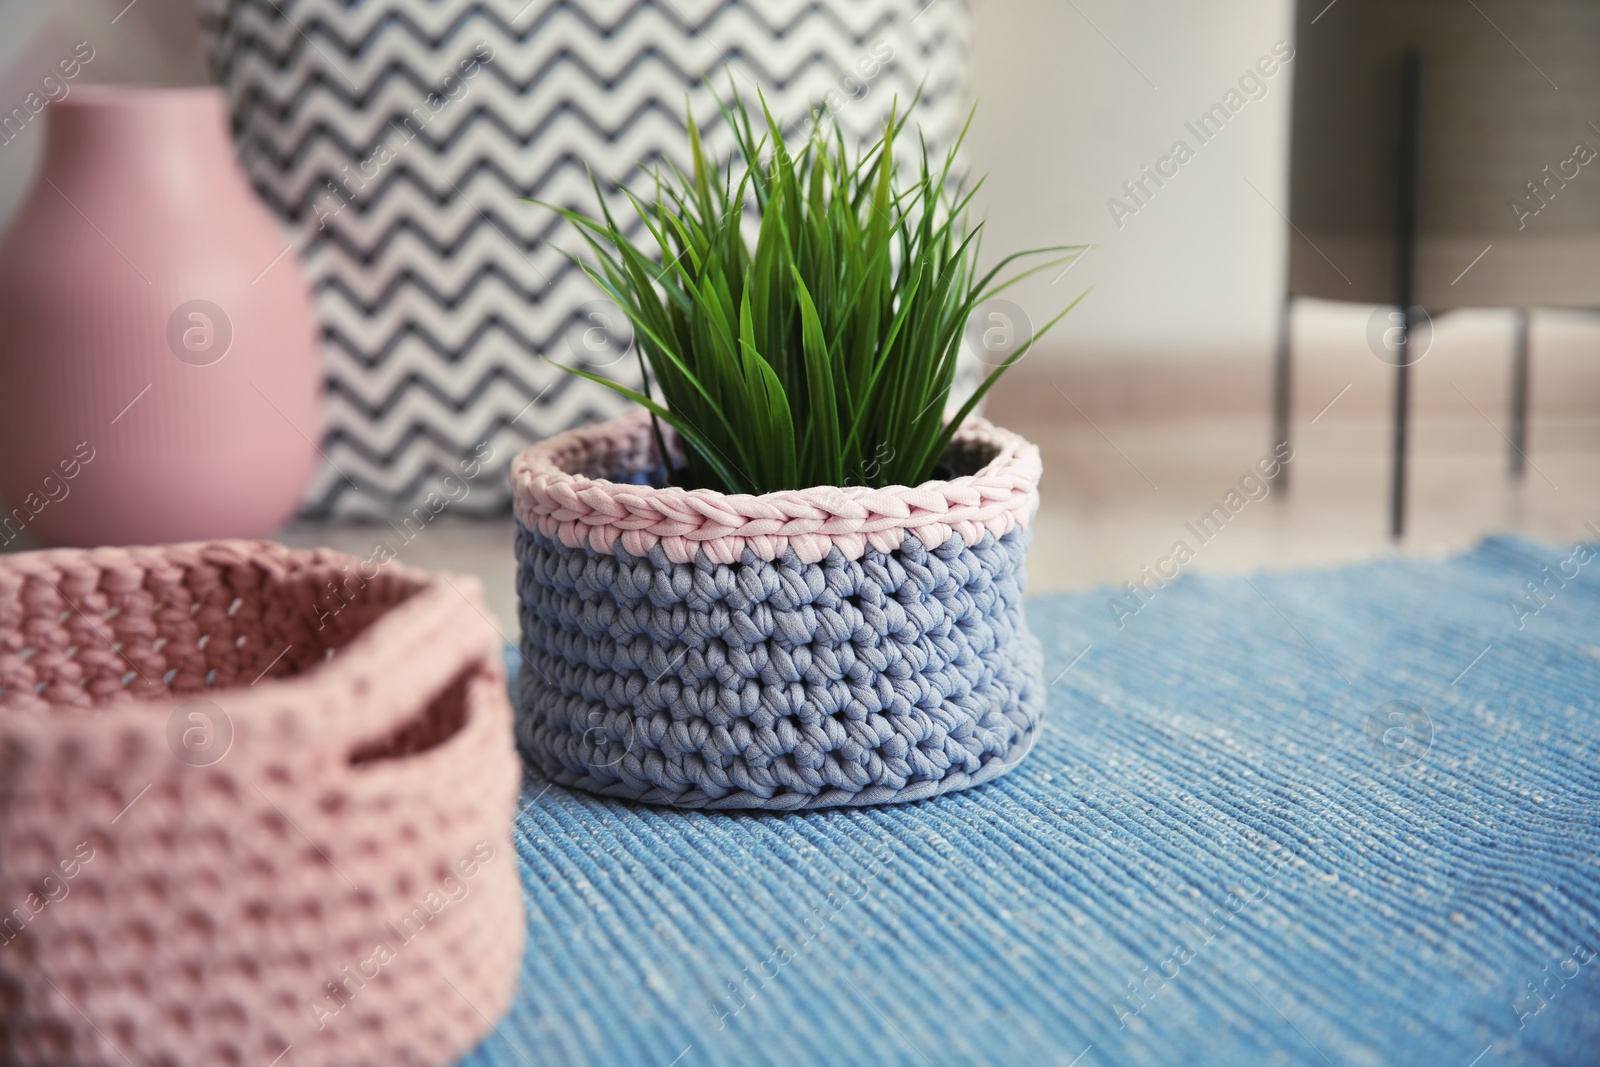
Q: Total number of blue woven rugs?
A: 1